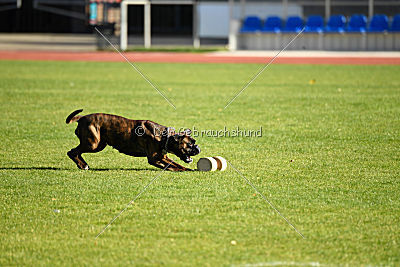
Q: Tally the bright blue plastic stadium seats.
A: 8